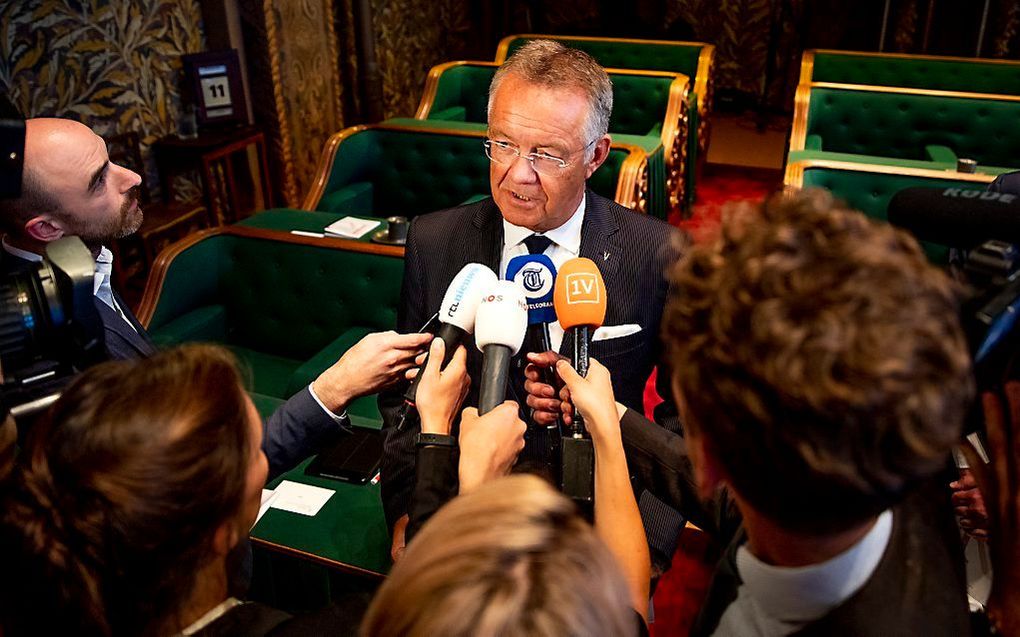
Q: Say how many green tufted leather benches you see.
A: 7